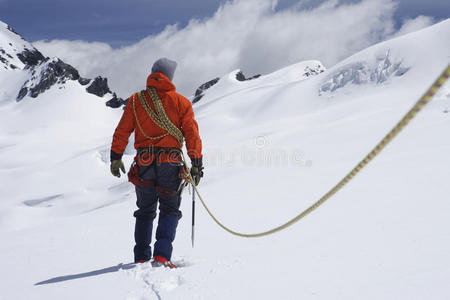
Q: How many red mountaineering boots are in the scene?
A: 2